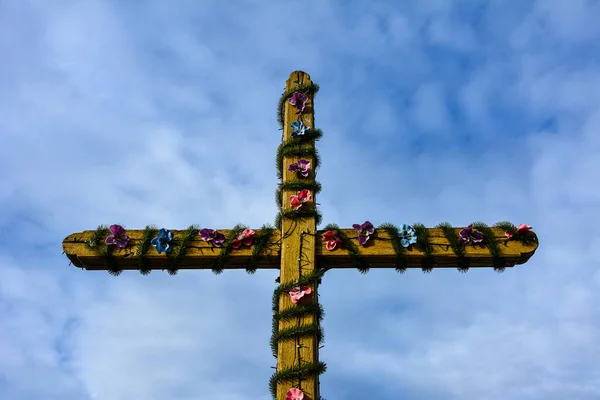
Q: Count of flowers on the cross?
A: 15